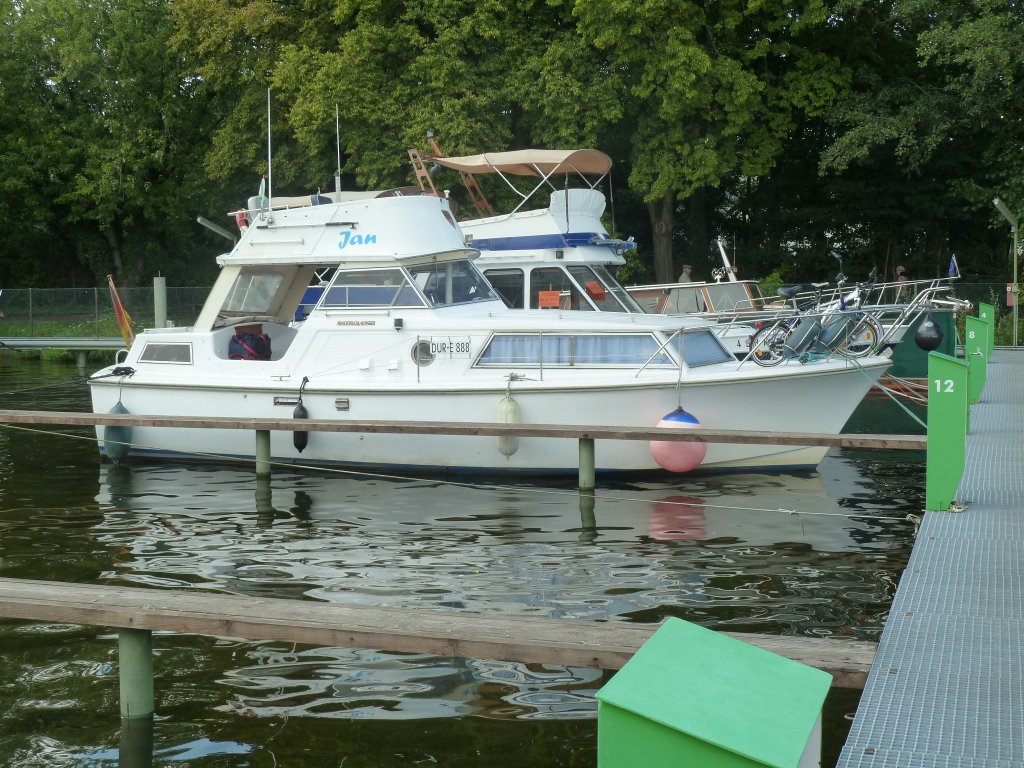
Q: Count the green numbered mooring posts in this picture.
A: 3